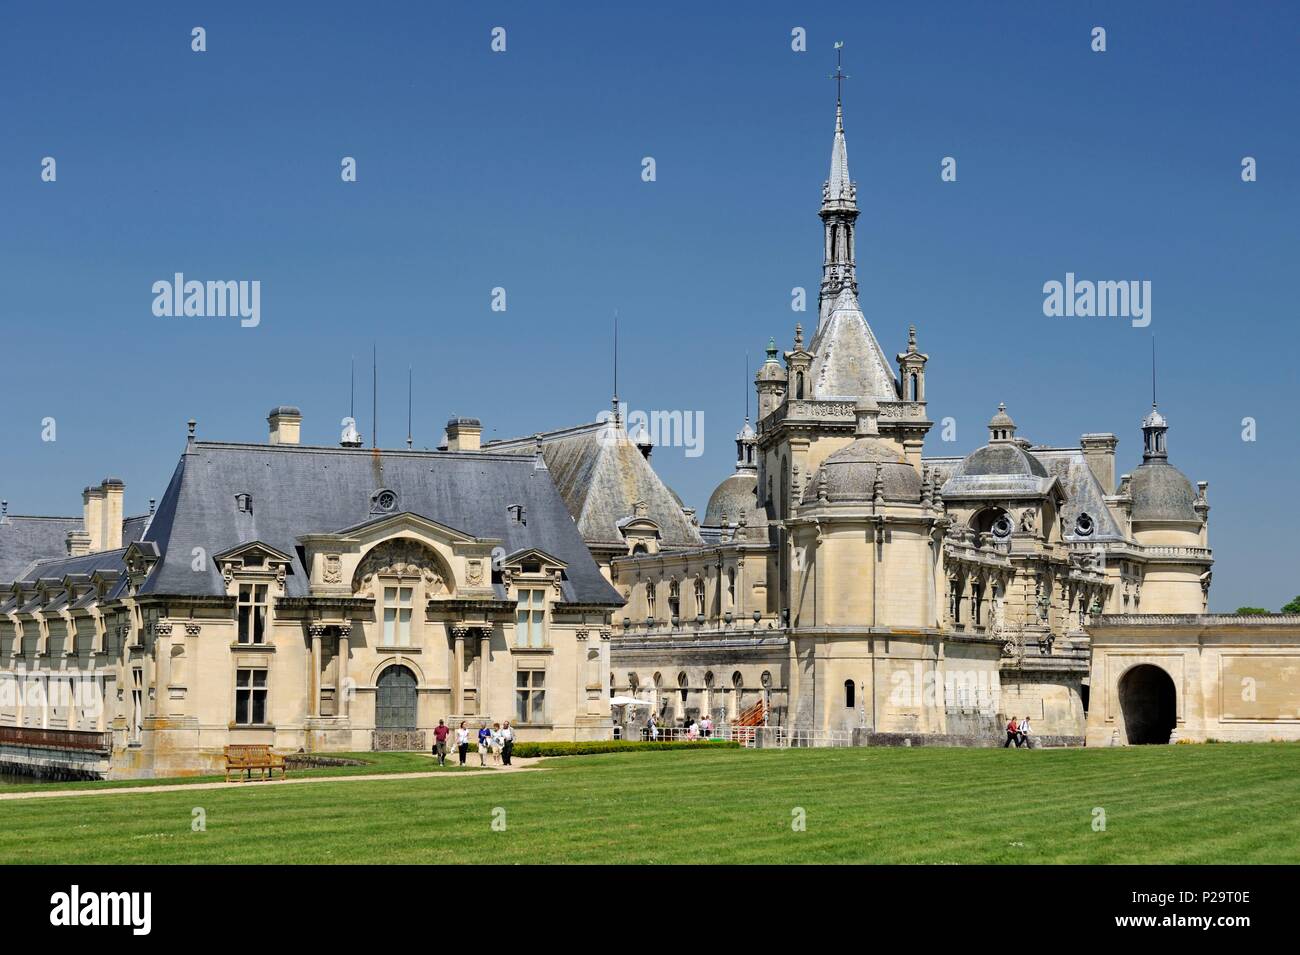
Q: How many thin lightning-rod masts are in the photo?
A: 6